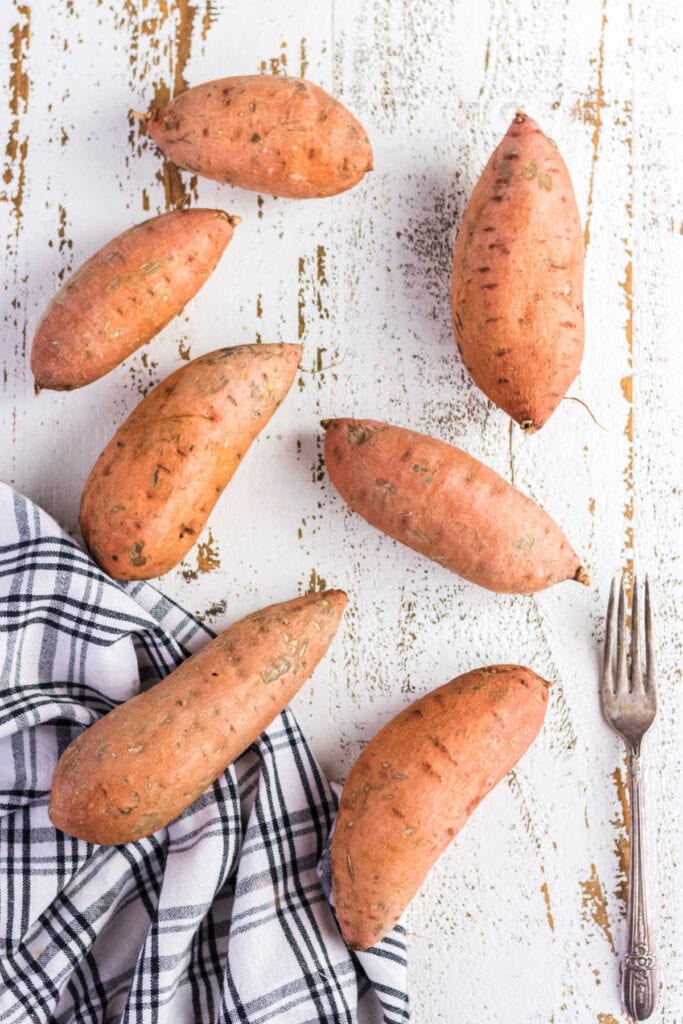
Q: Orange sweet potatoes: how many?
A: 7